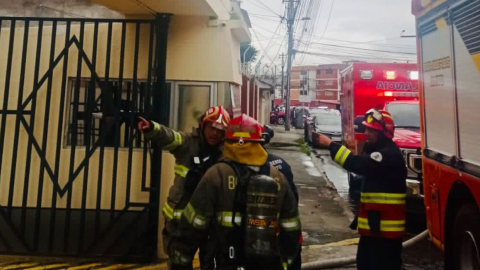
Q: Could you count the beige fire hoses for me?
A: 1